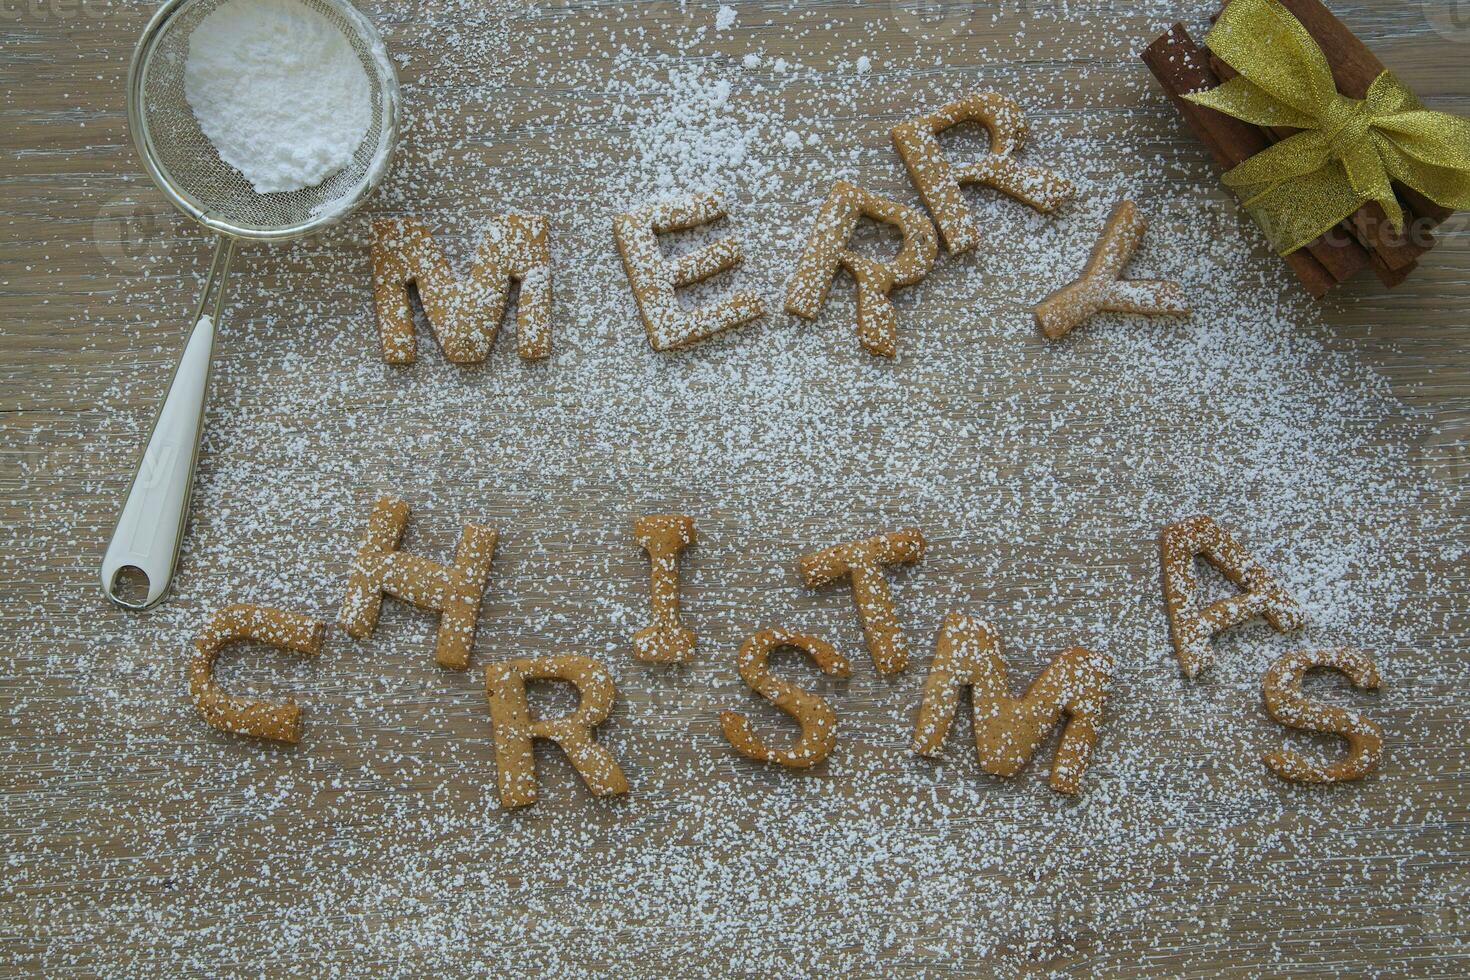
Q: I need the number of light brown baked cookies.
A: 14